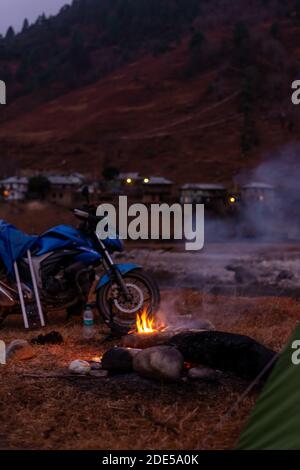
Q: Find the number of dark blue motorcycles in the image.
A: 1